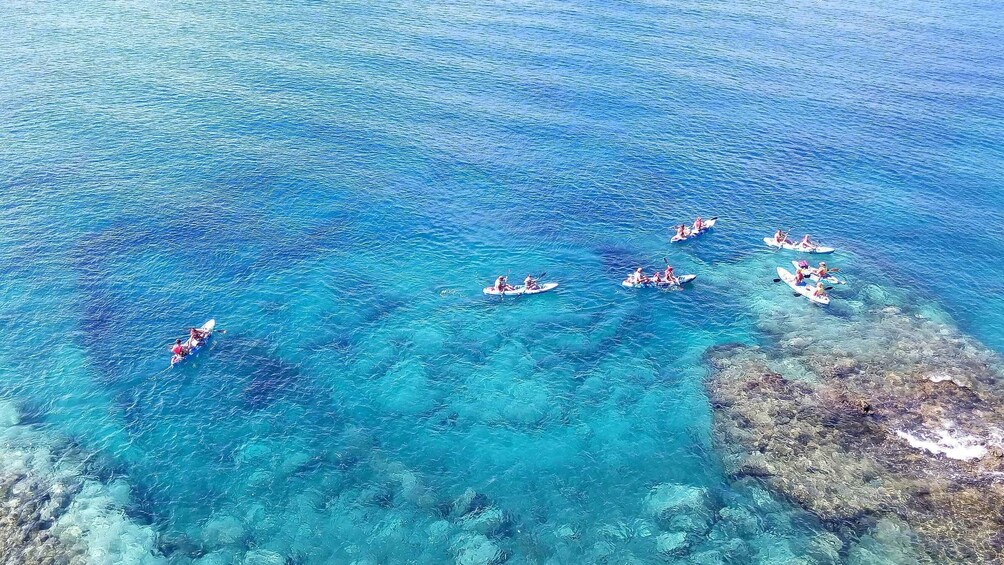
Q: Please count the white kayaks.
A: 7